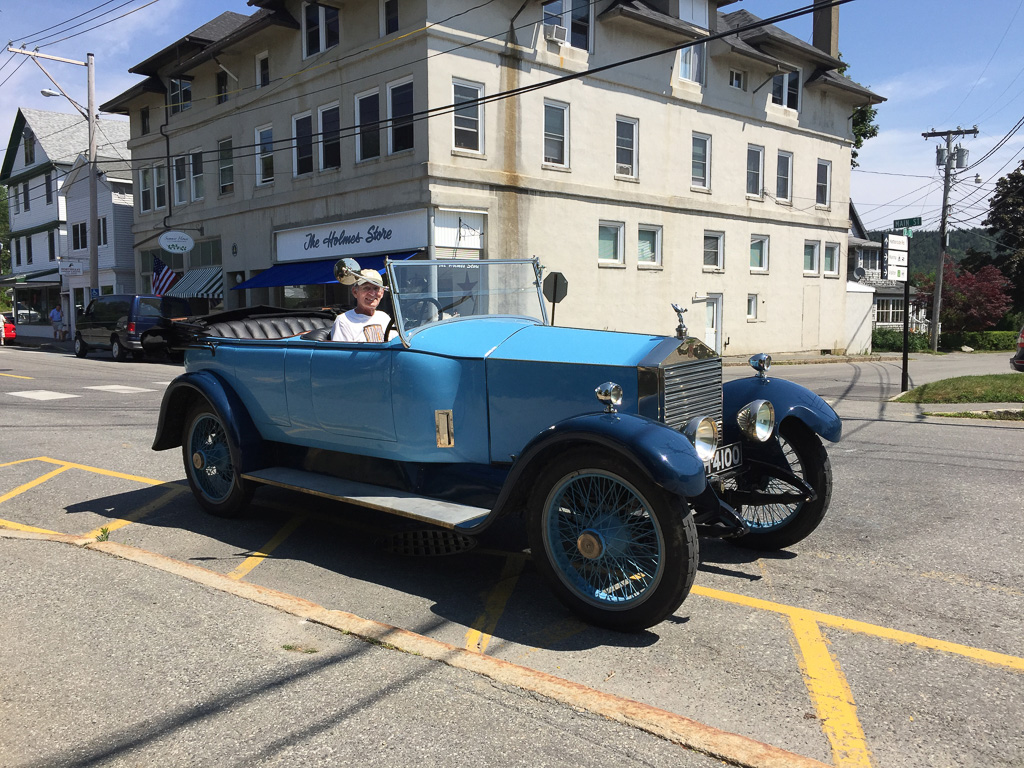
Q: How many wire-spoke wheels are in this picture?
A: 3